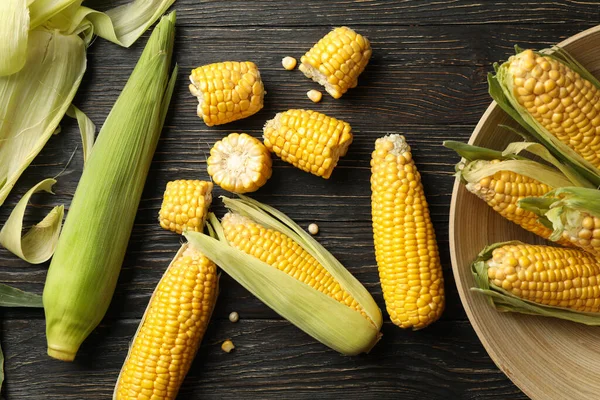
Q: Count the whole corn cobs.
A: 8